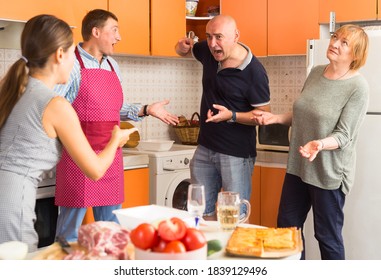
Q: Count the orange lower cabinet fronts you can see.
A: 3